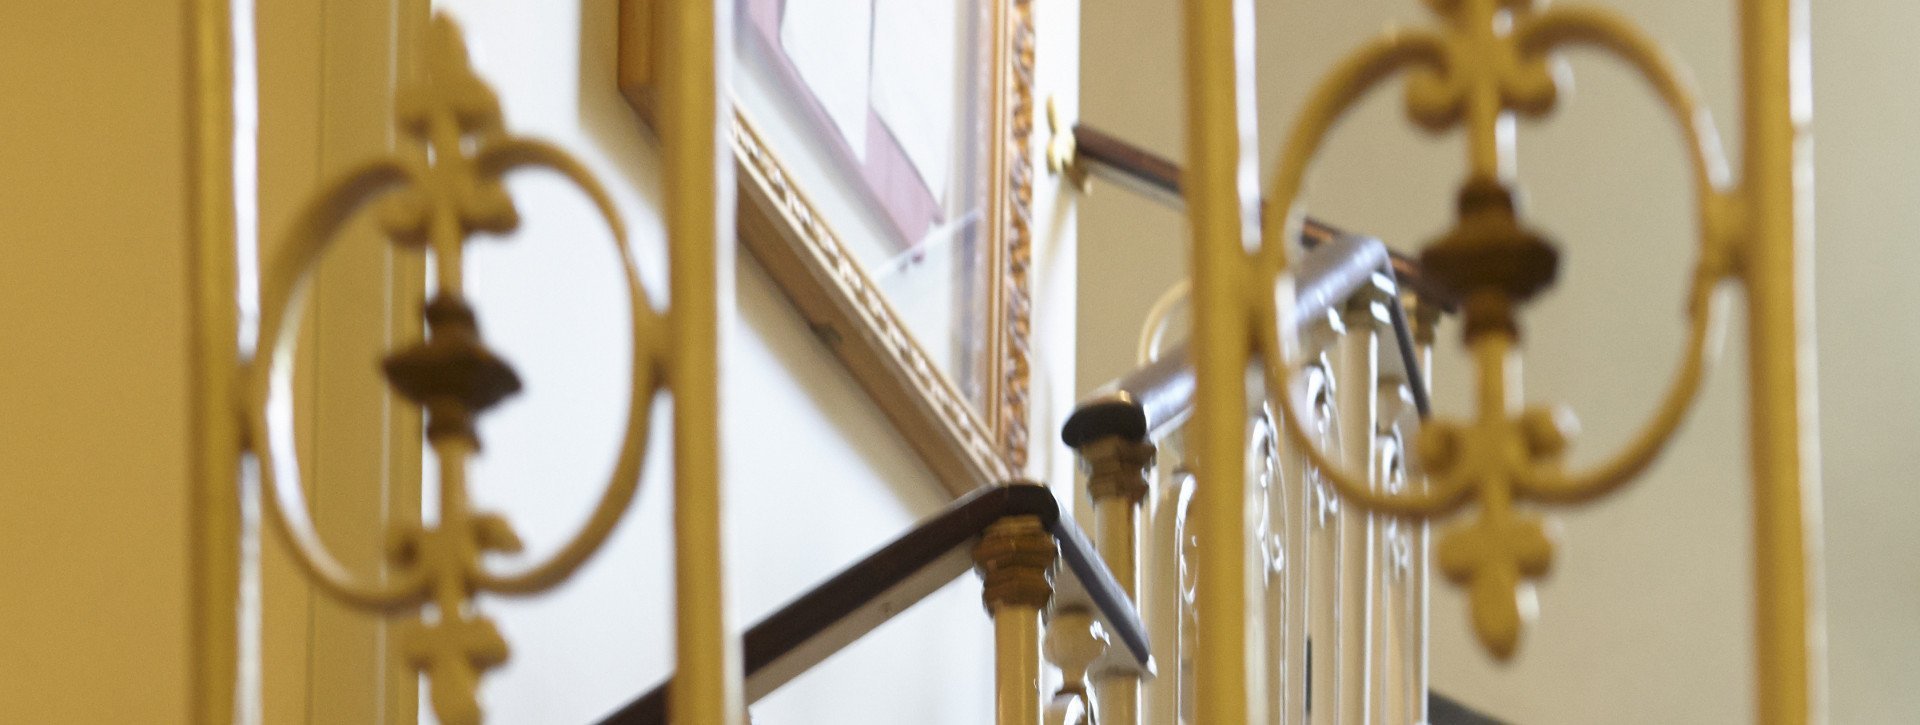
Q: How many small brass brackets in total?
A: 1